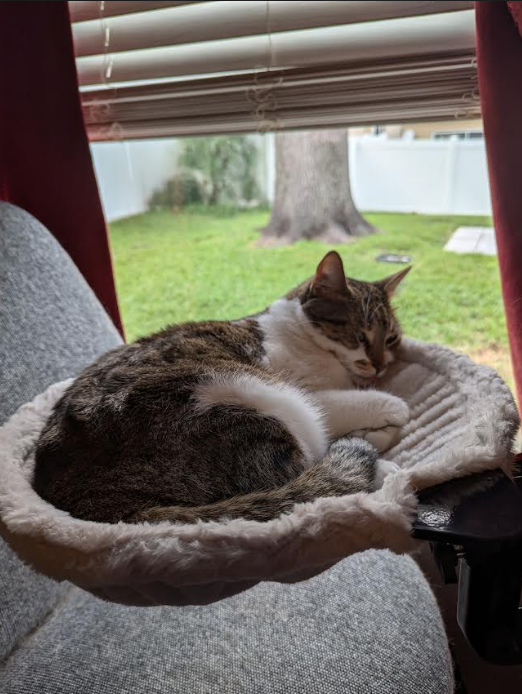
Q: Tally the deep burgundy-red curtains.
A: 2